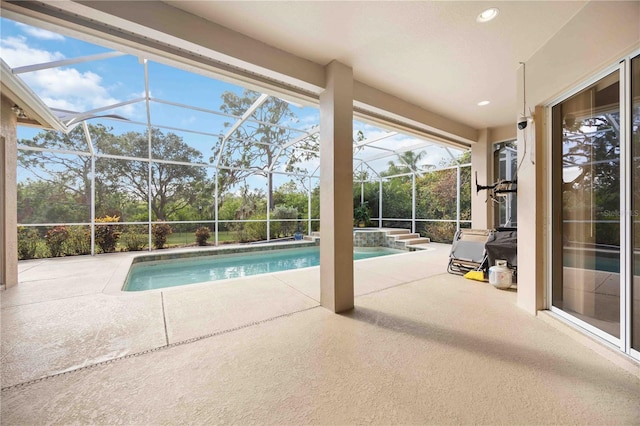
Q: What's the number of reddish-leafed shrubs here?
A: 4